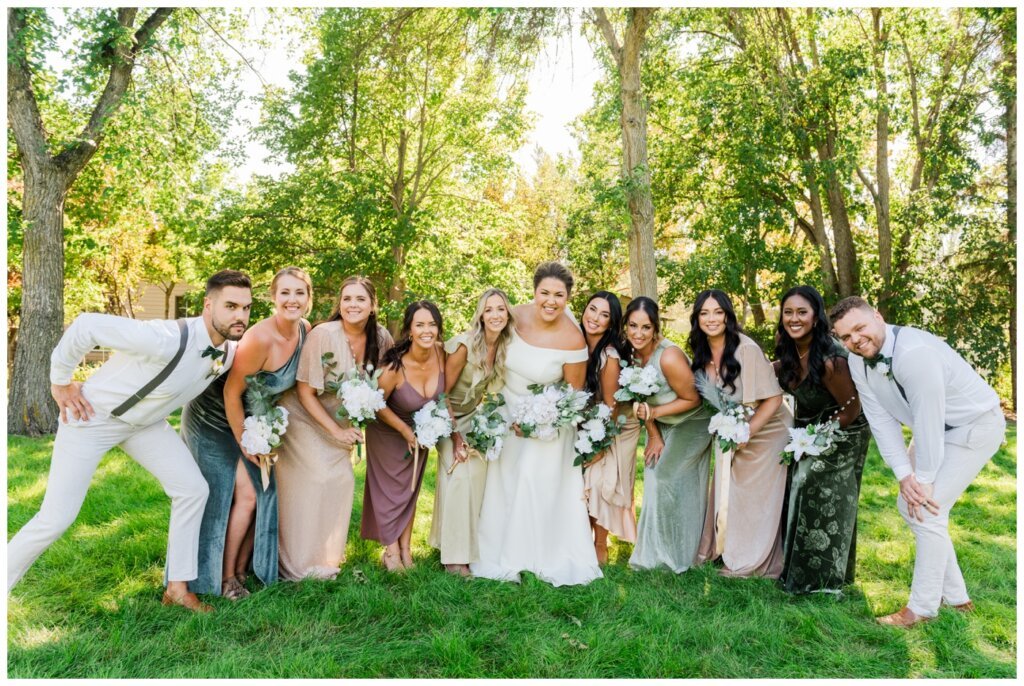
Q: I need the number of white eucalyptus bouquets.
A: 9